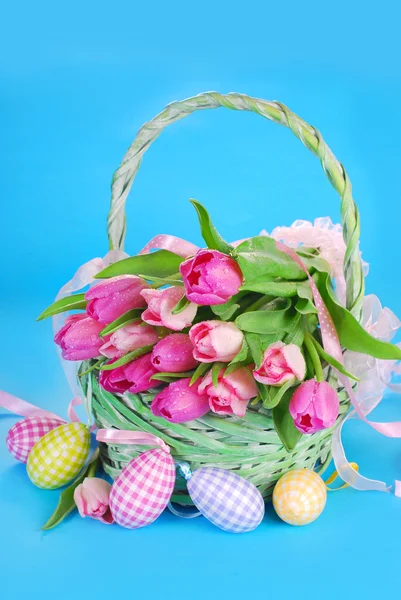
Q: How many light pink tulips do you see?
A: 6